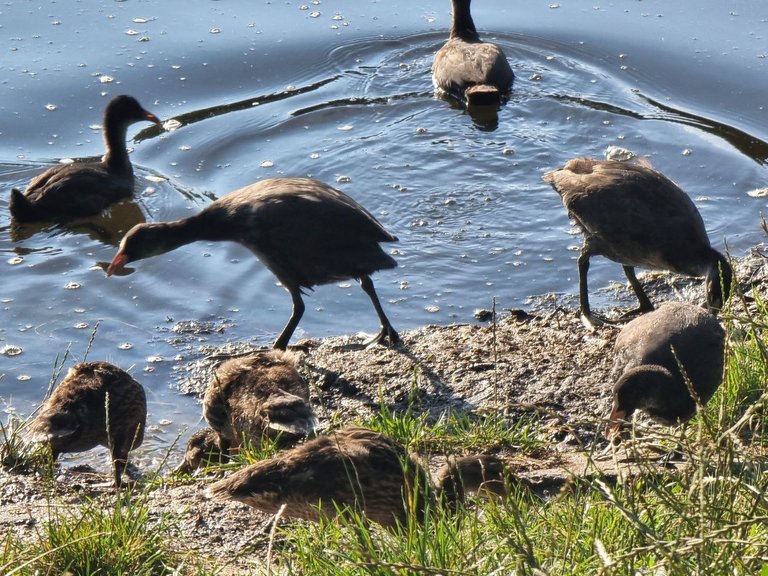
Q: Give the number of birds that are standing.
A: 6